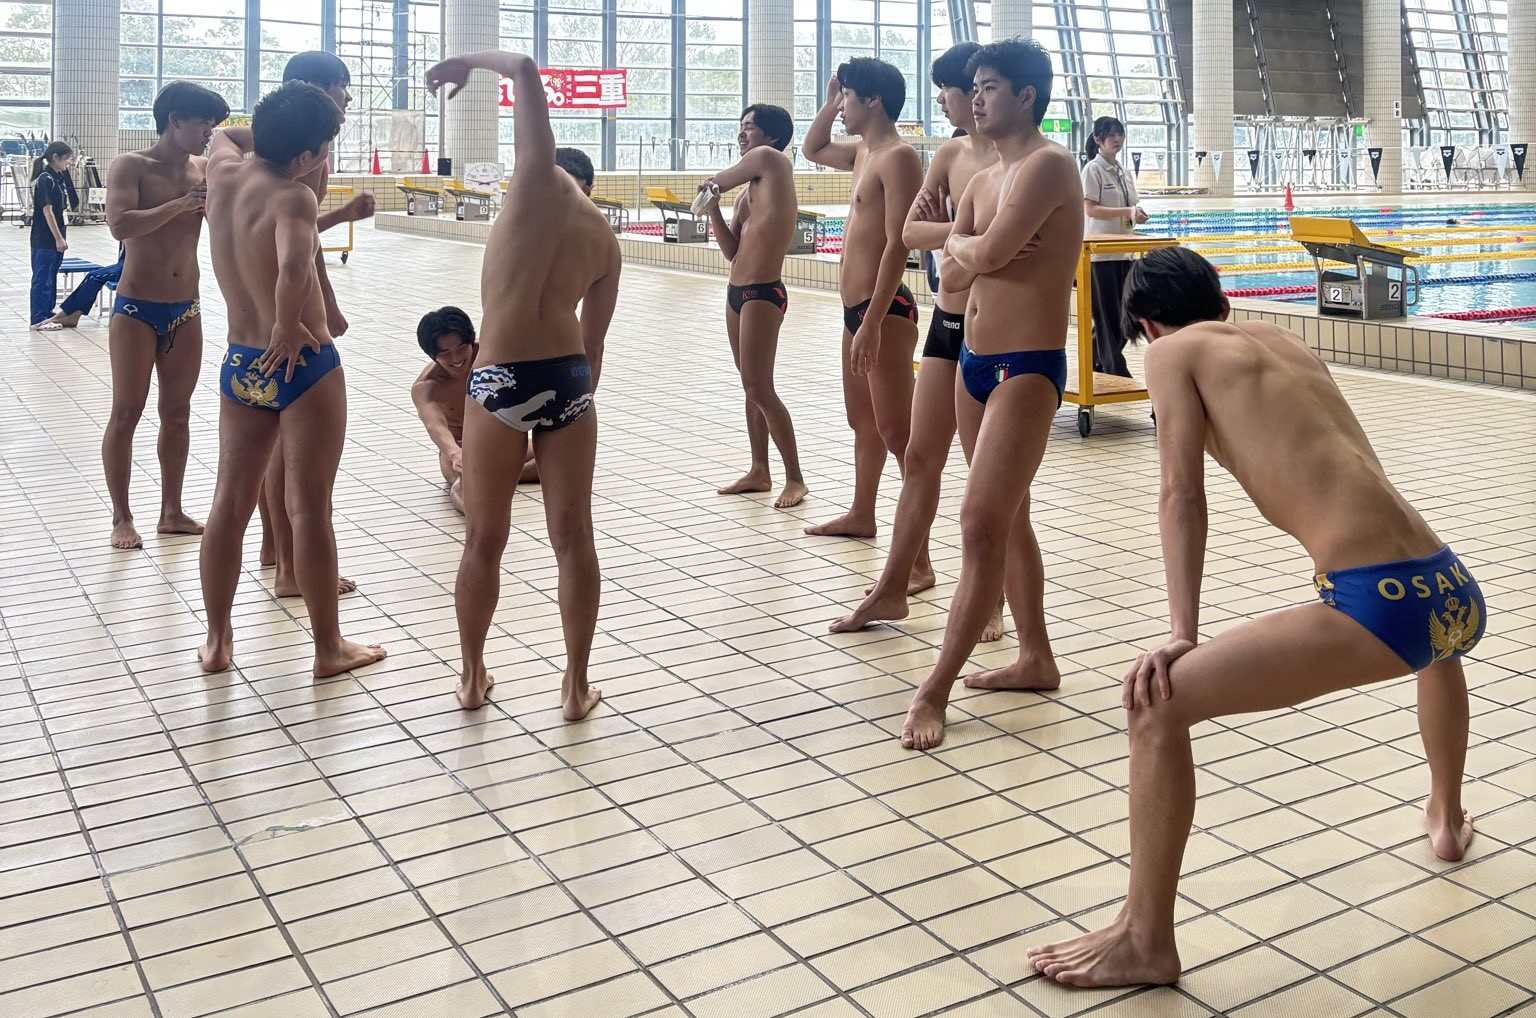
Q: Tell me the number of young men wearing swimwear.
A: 10